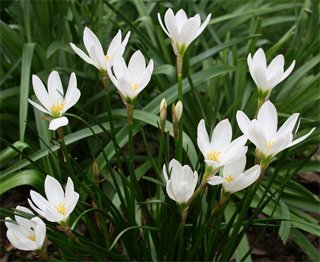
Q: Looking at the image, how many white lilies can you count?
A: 11